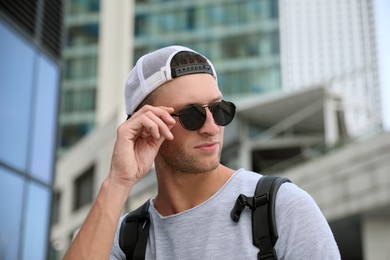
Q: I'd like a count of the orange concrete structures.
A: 0